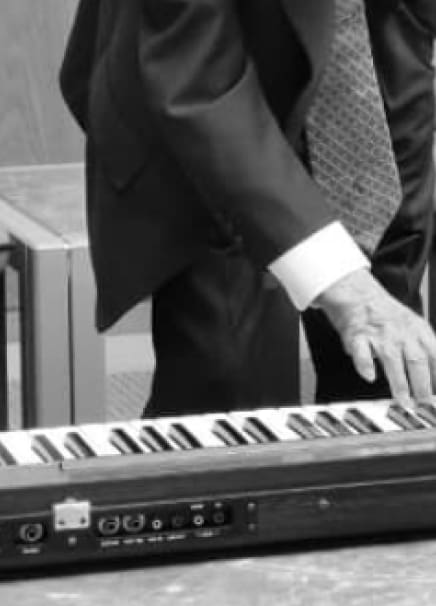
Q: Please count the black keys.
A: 13